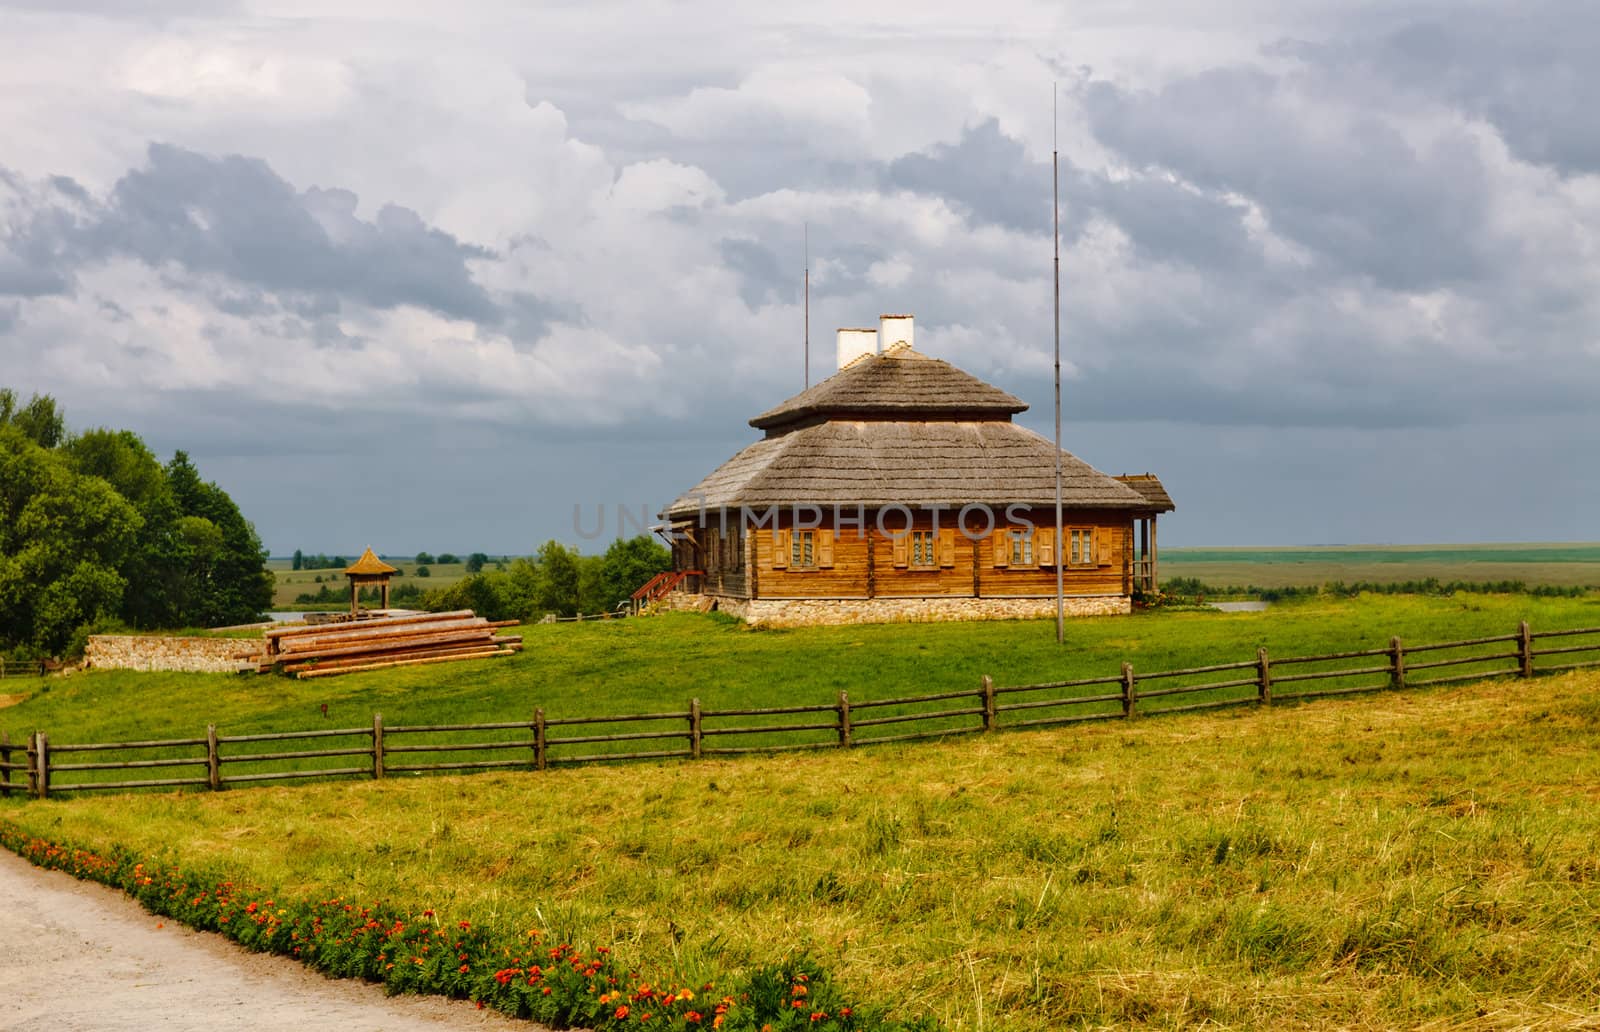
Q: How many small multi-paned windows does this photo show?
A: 4